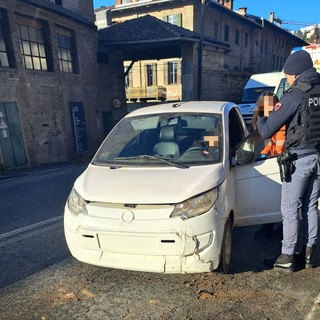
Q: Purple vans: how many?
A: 0